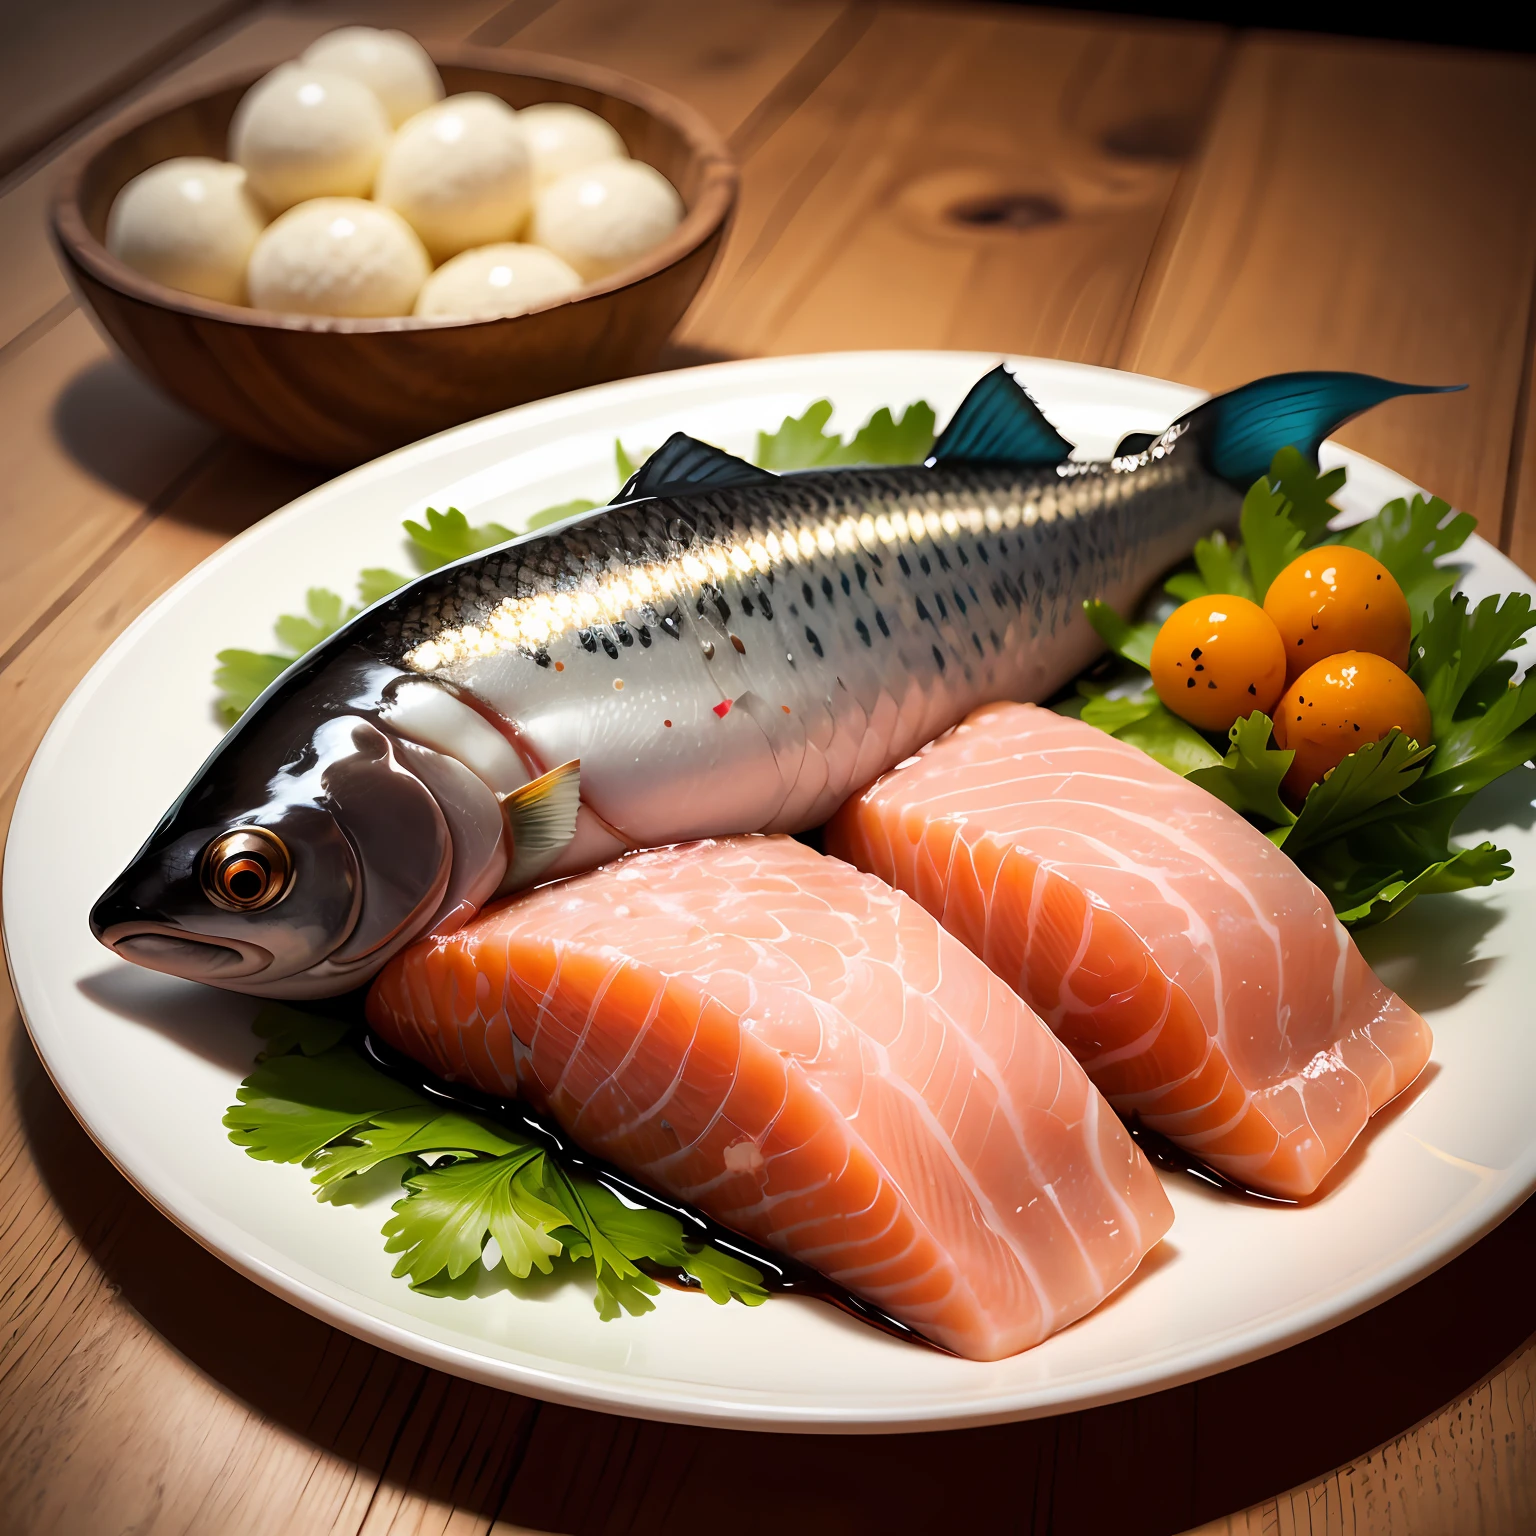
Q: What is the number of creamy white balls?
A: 8